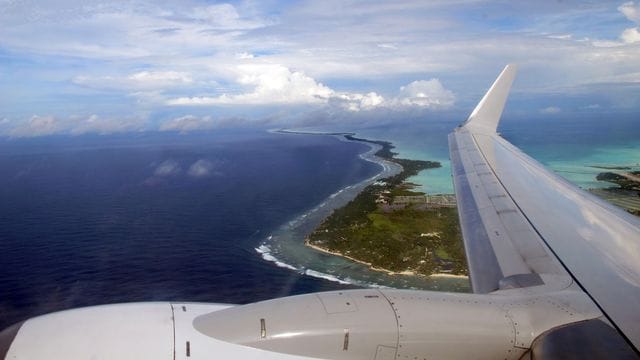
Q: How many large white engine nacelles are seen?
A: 1